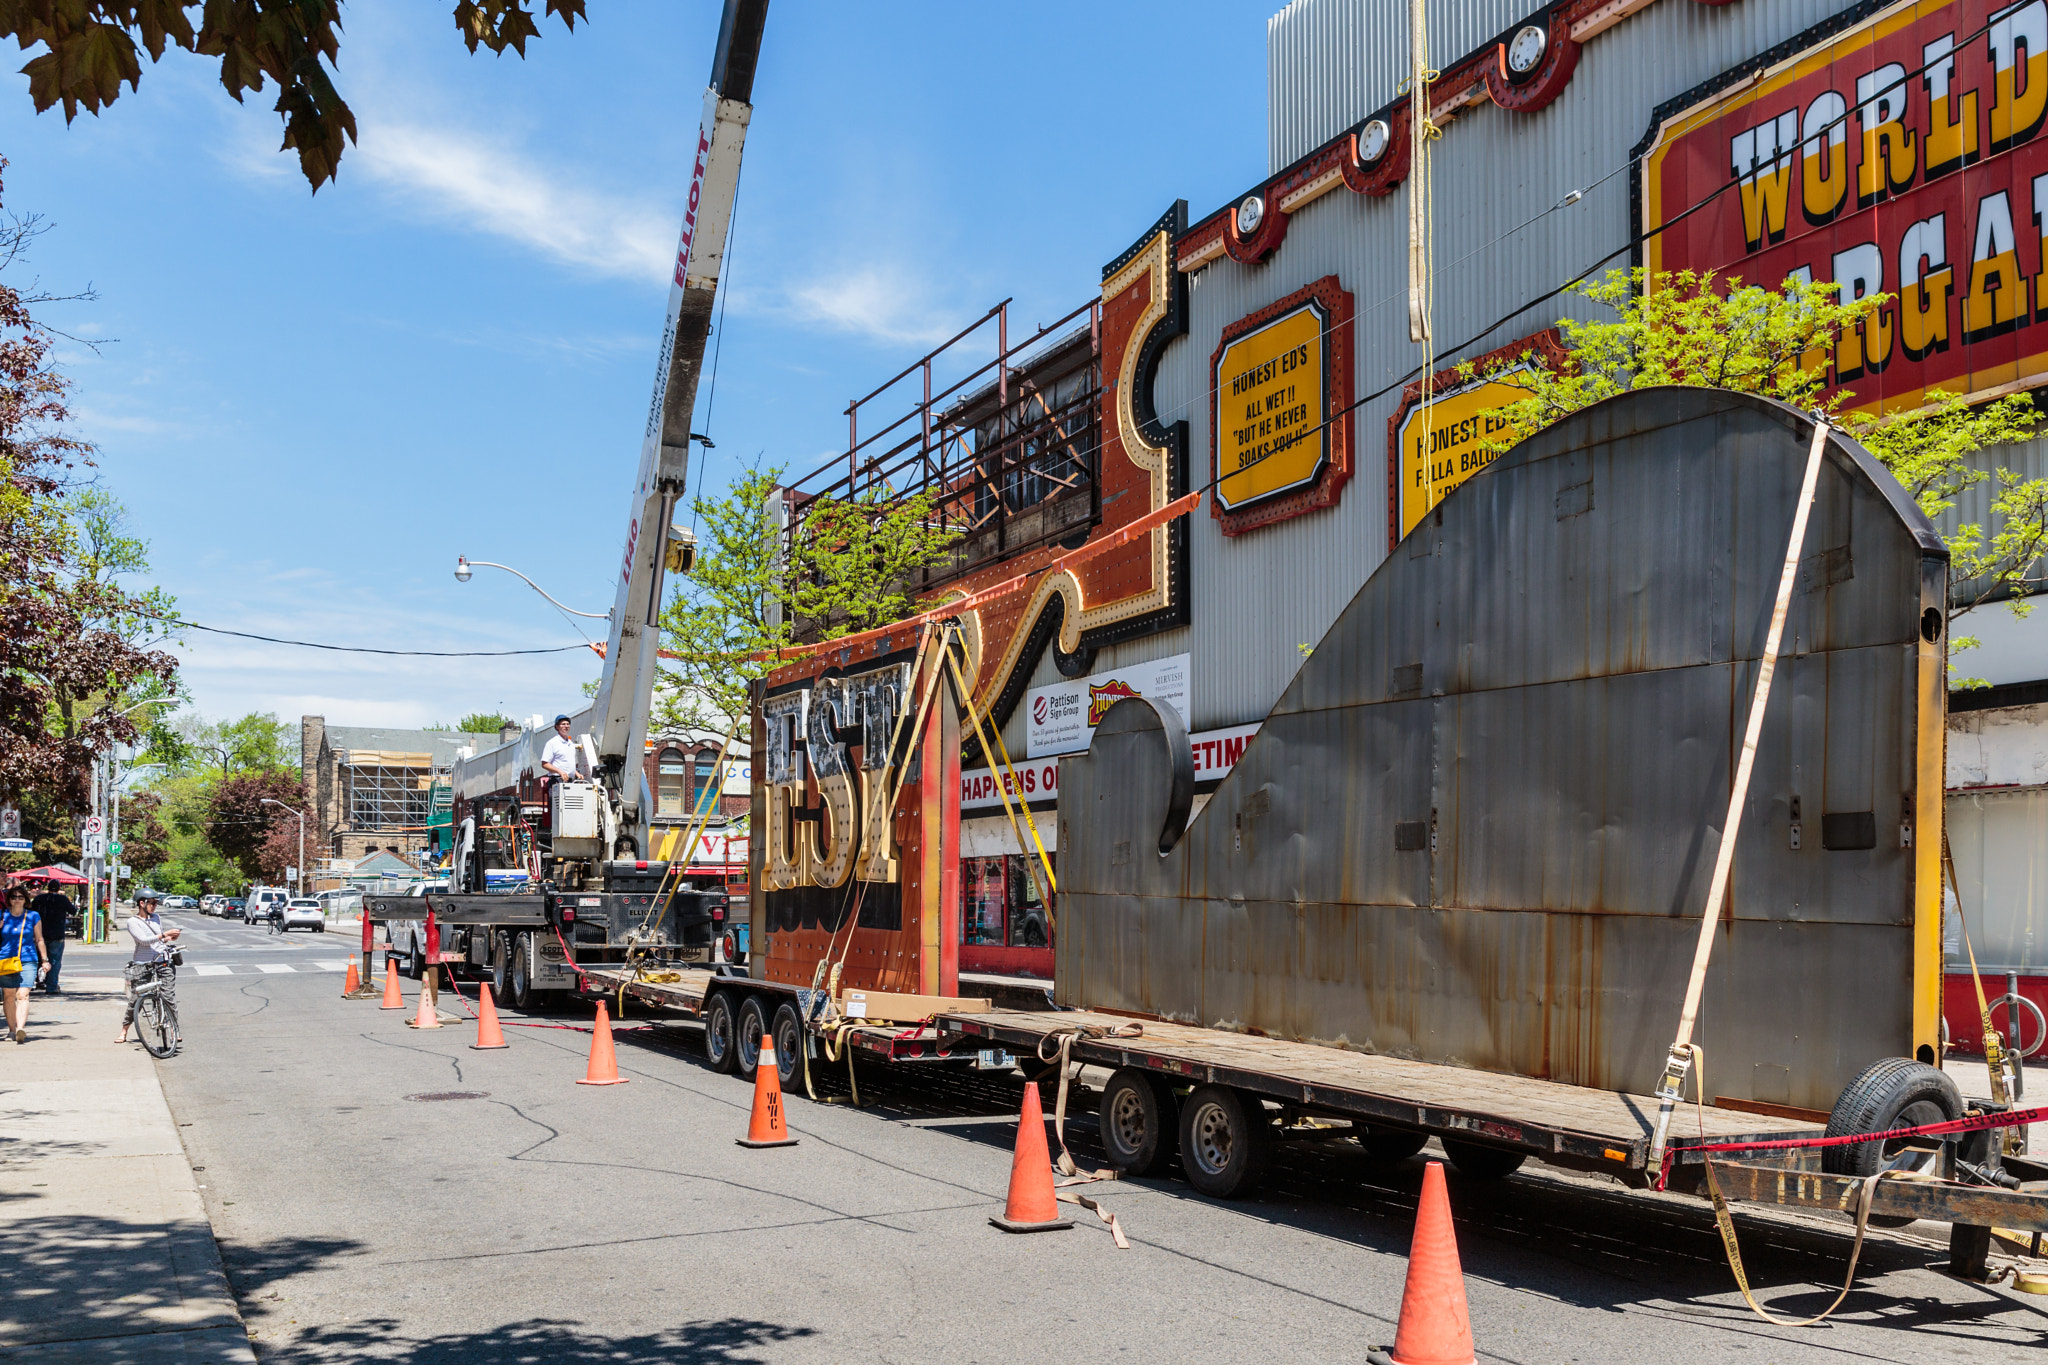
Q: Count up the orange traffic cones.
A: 8